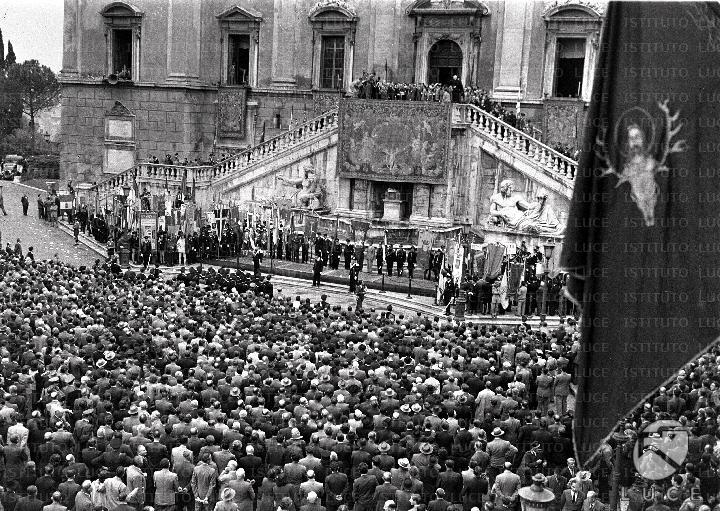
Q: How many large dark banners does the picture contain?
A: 1